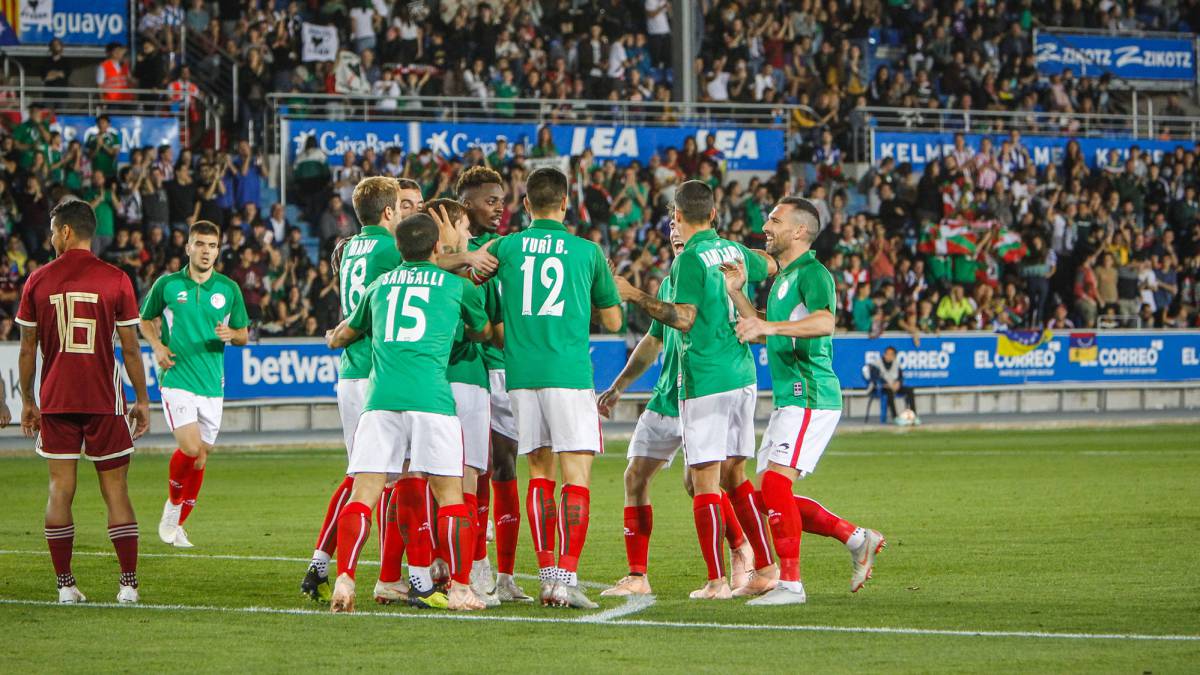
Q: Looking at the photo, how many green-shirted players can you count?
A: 10